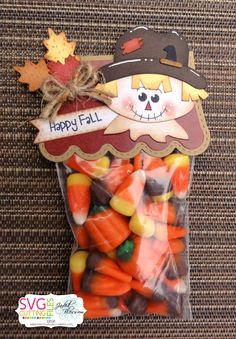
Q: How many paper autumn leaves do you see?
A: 3